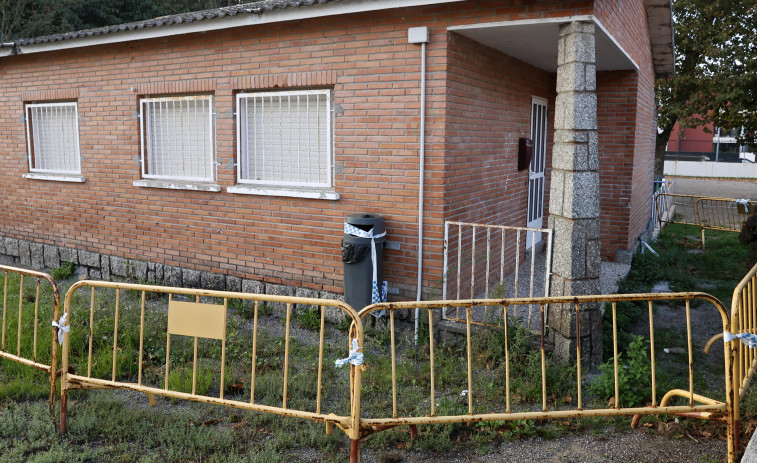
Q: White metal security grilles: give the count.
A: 3